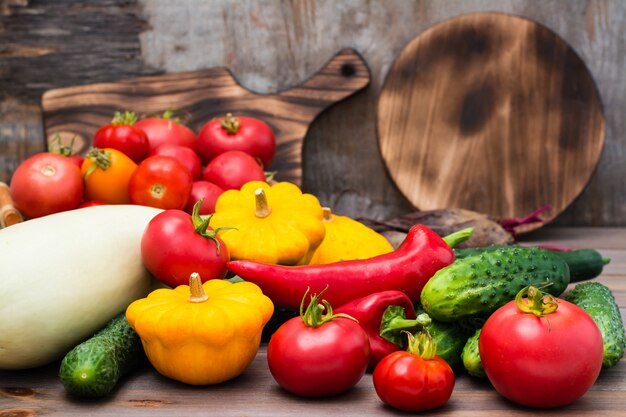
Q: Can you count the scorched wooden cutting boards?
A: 2